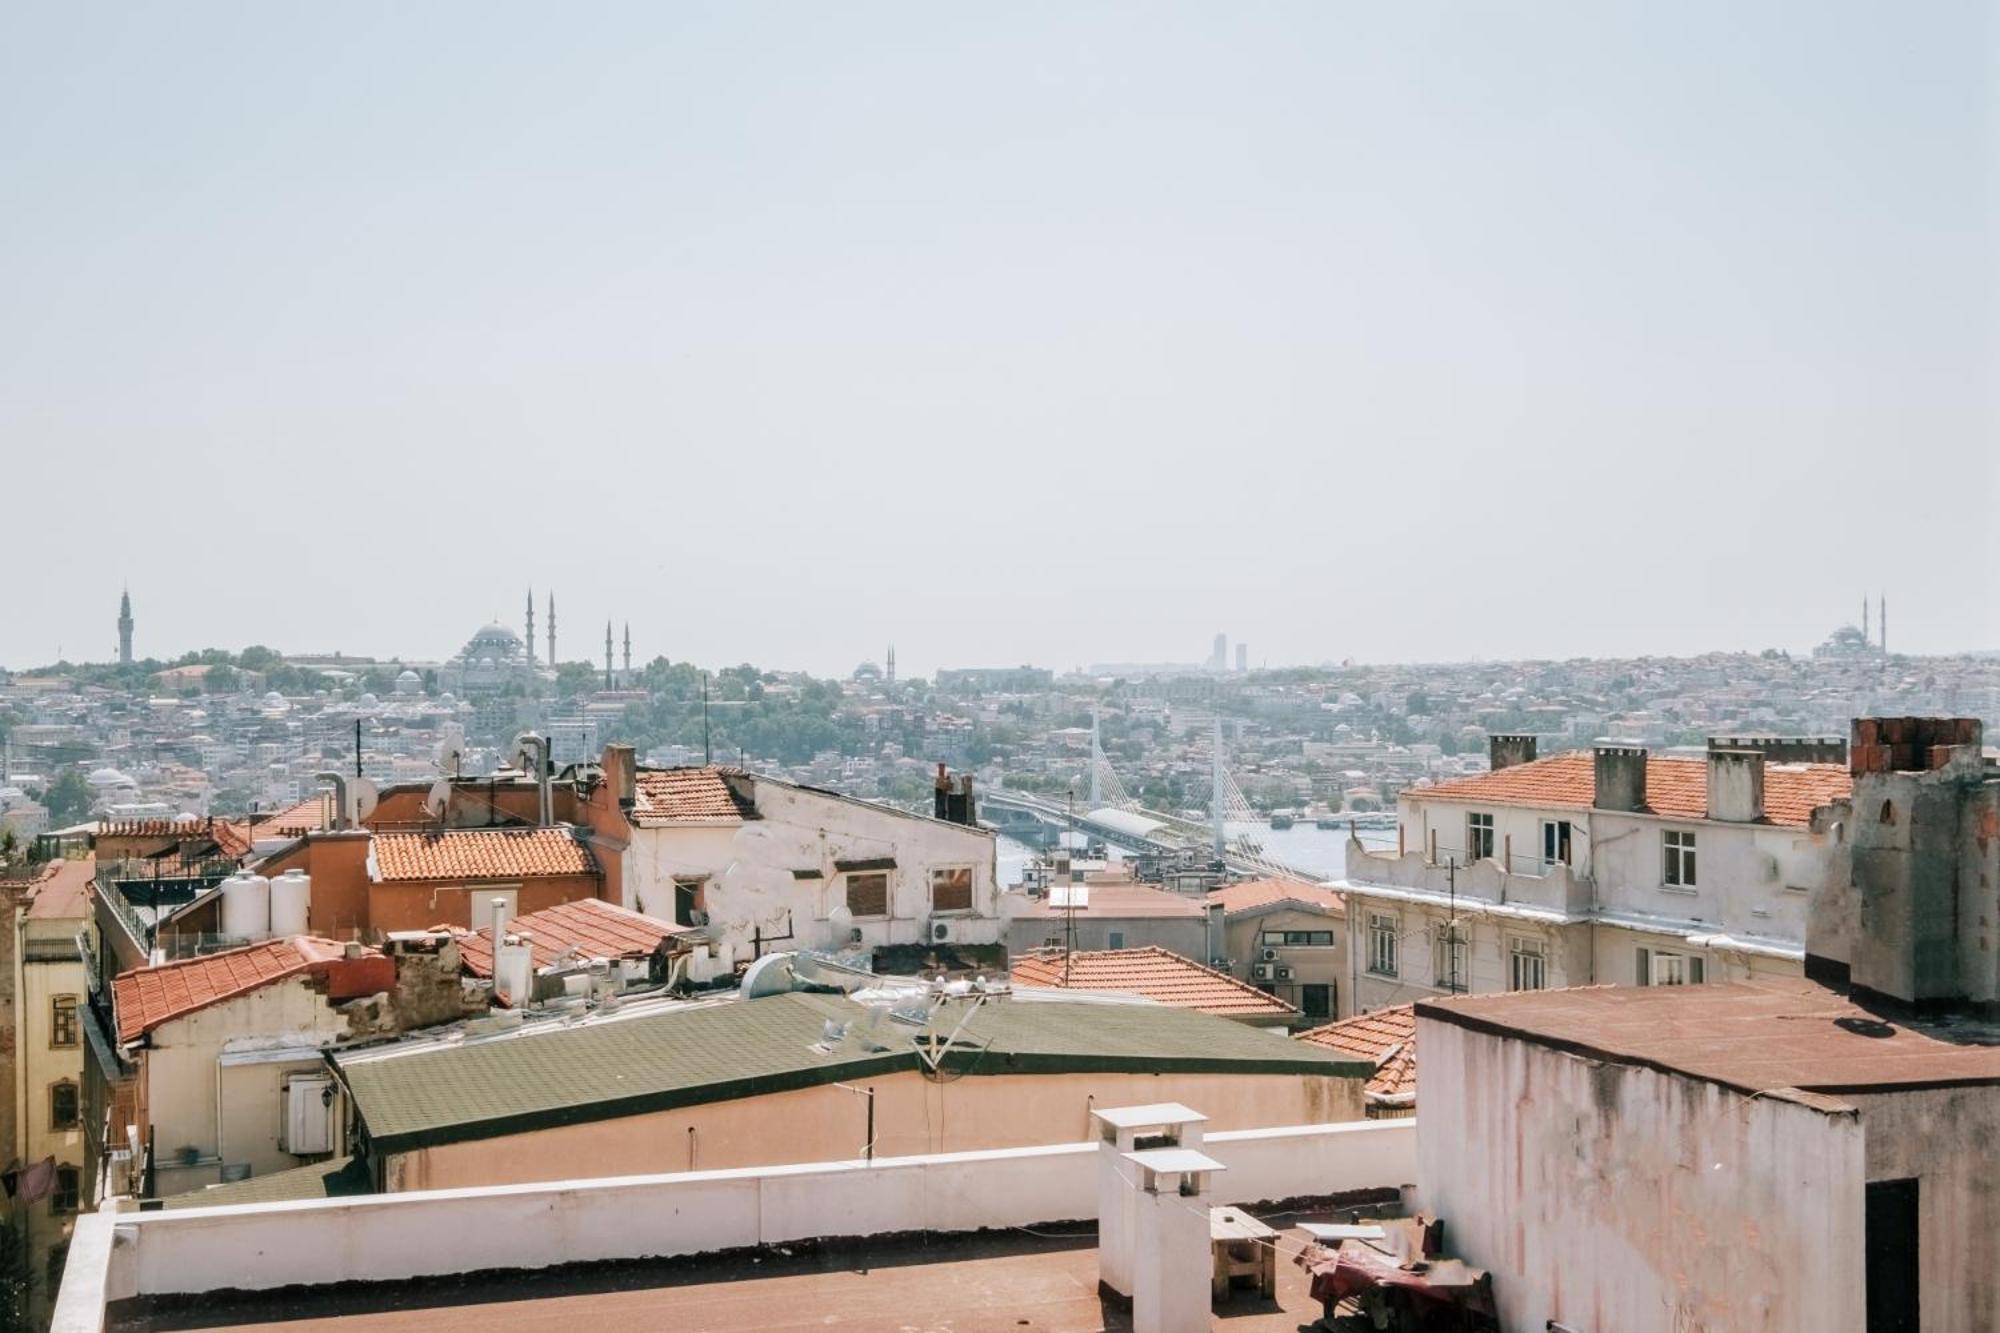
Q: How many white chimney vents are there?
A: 2